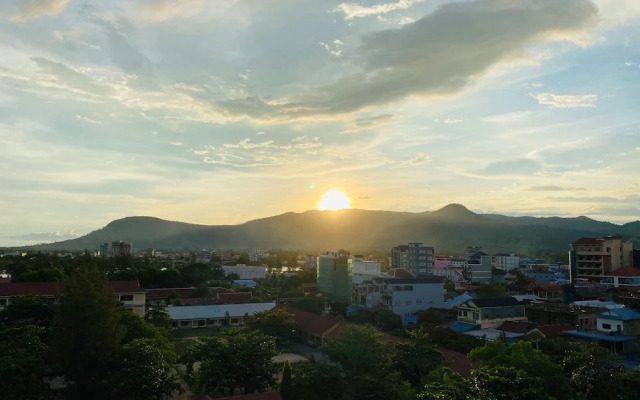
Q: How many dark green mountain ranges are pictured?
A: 1